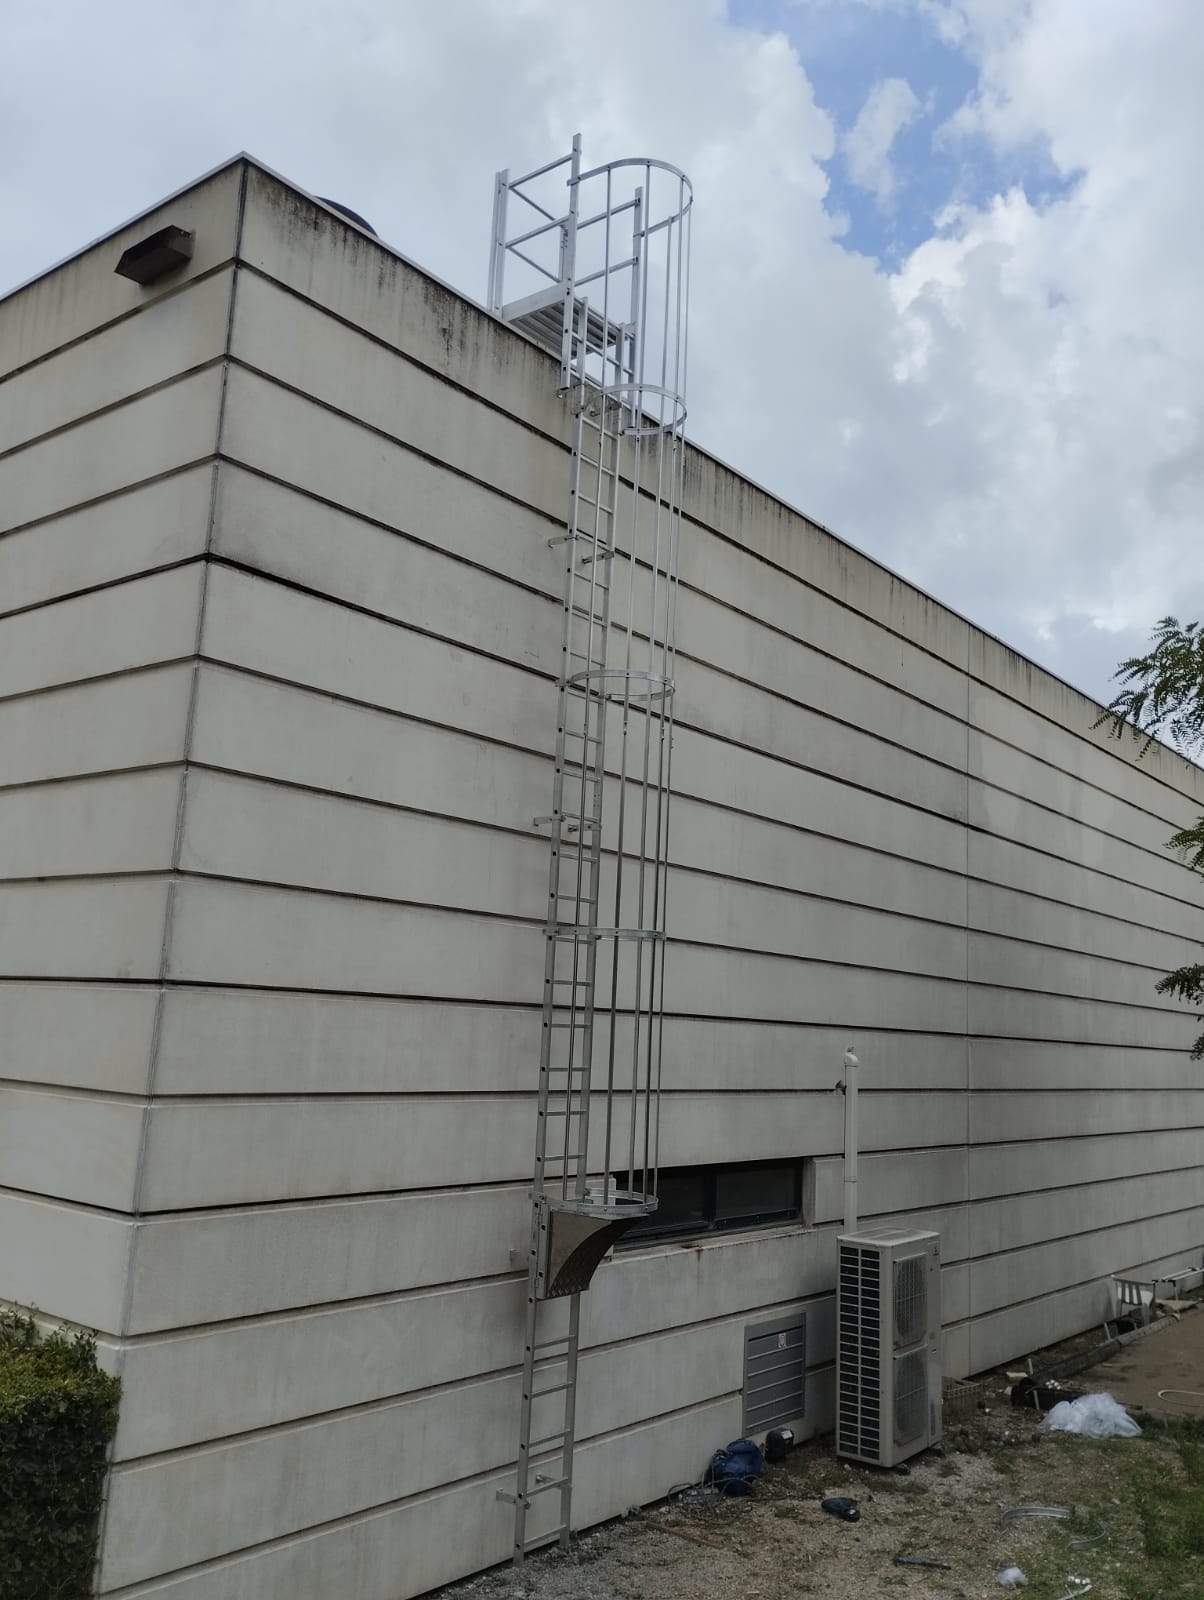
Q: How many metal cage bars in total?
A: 5